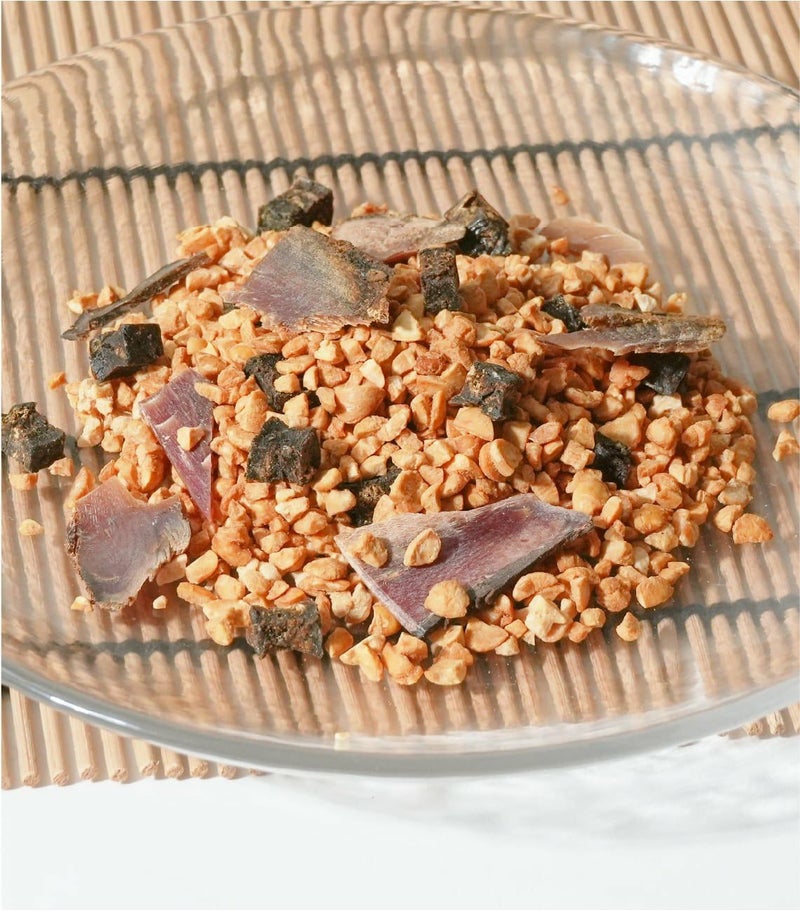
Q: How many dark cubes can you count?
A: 13